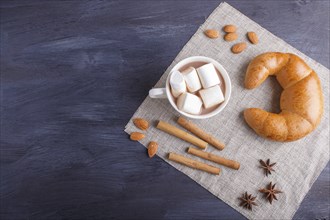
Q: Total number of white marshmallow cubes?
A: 5